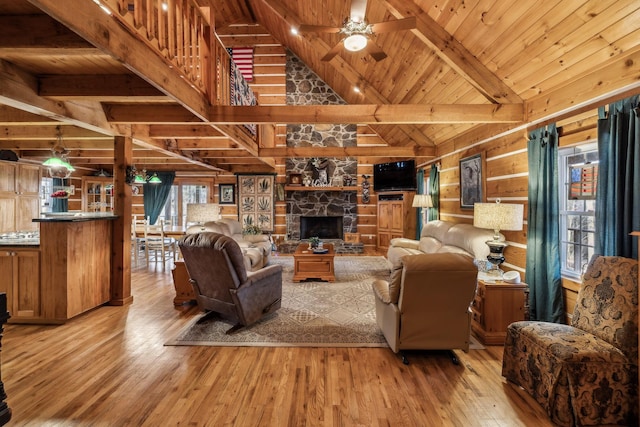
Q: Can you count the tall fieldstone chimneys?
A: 1